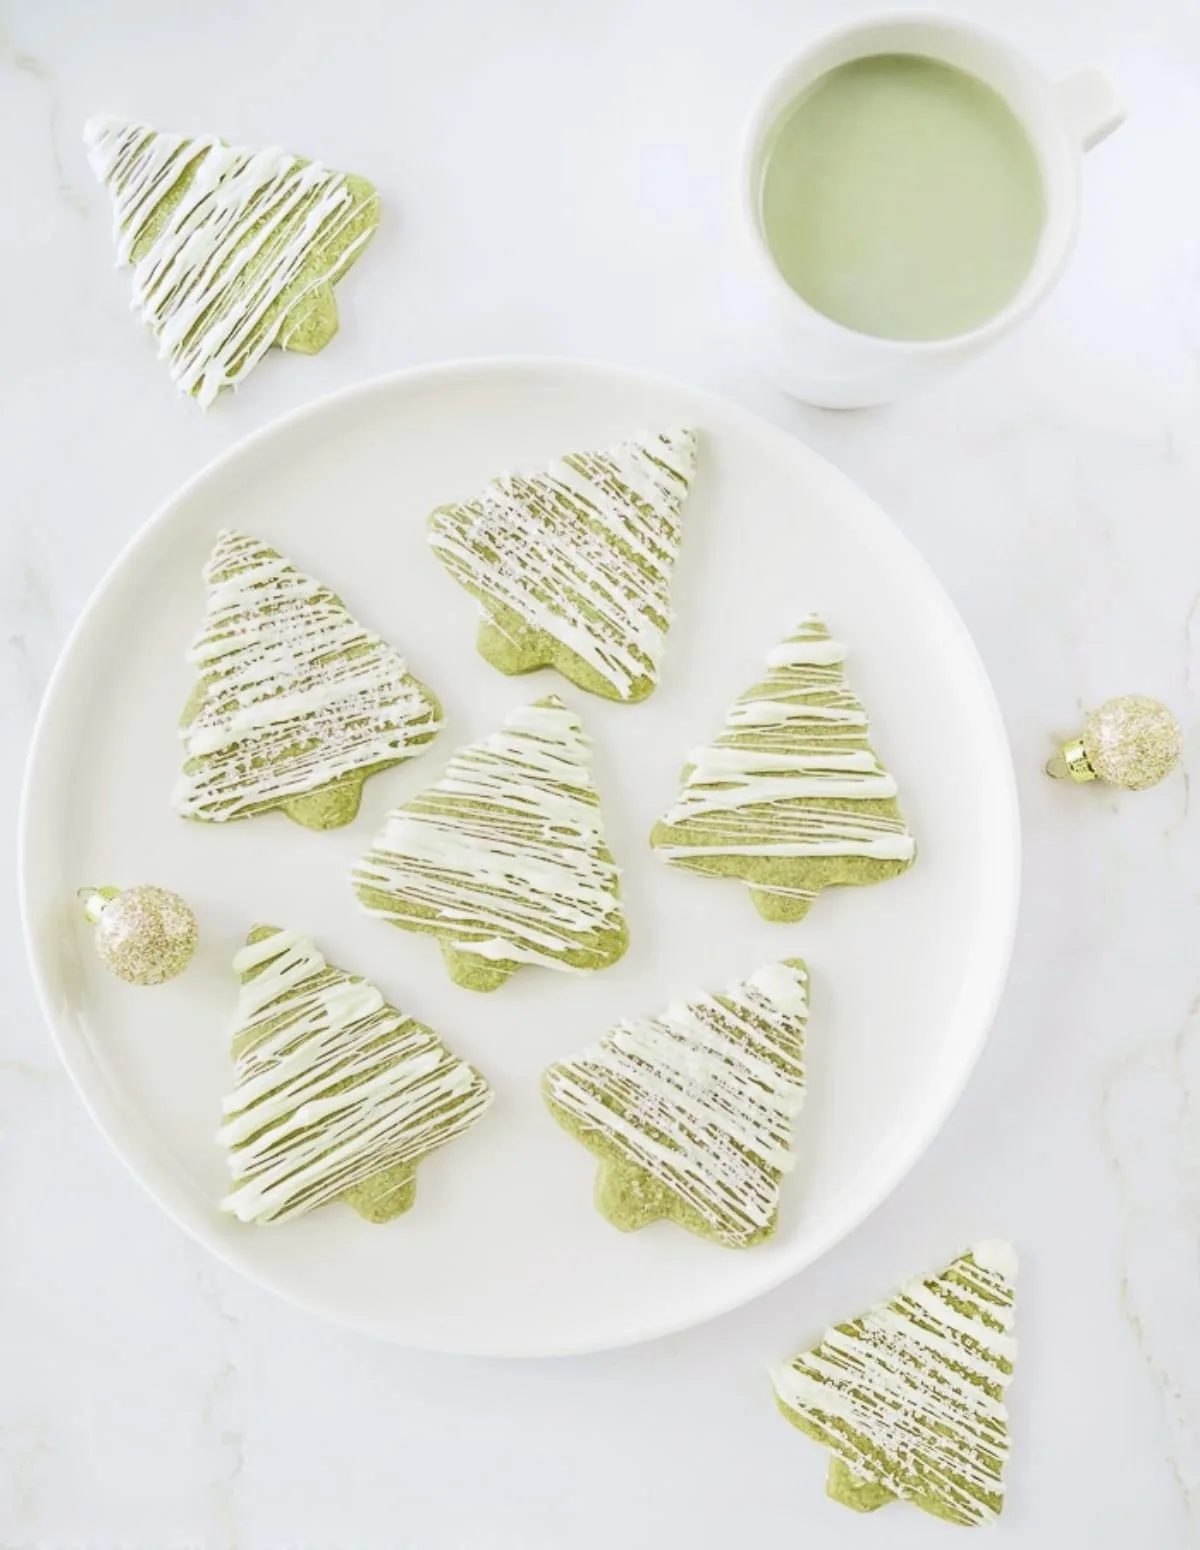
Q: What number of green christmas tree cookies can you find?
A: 8